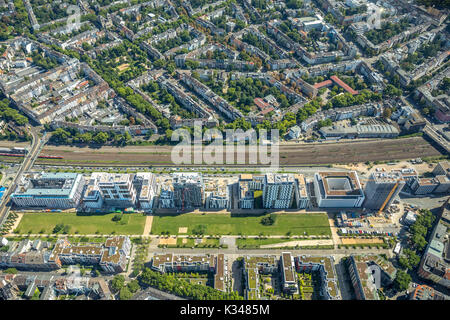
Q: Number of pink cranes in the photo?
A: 1